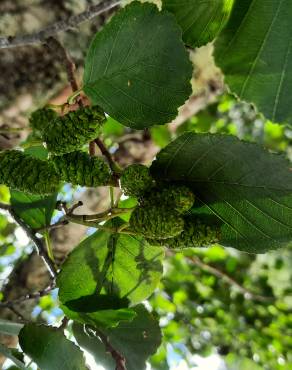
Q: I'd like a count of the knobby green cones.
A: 8